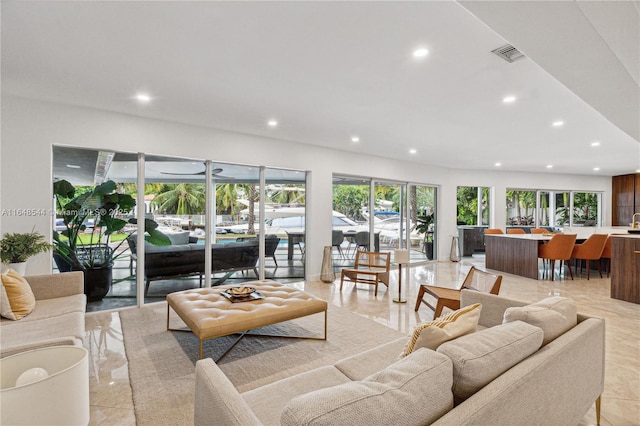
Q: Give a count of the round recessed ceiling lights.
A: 11